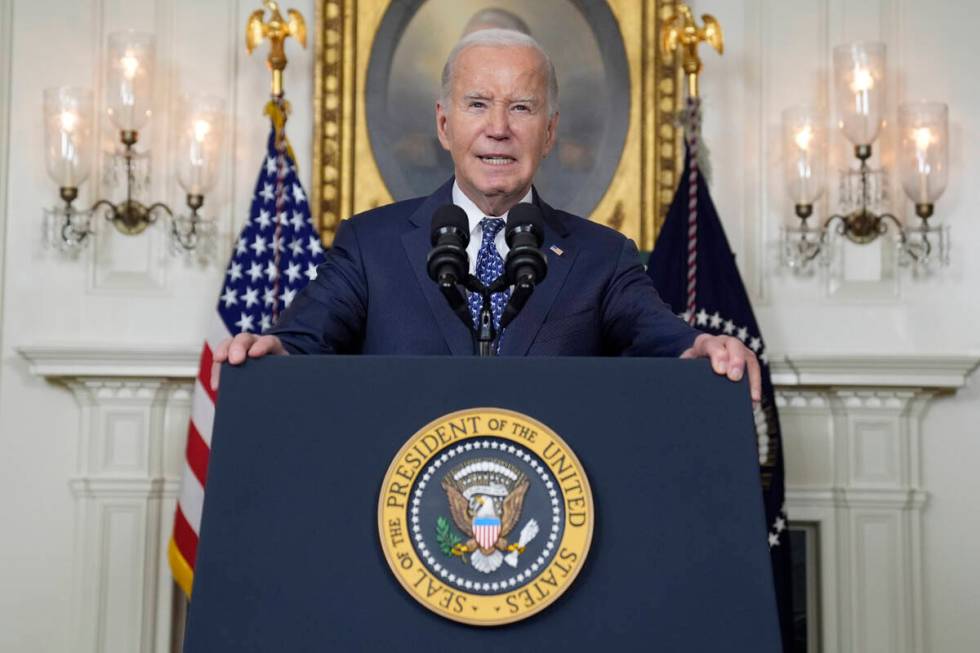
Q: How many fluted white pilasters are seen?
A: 2